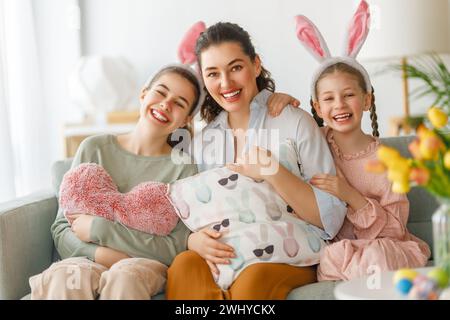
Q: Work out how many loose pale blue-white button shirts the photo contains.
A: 1